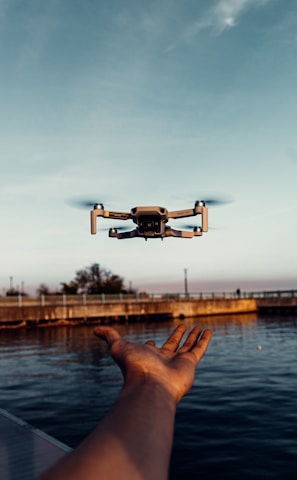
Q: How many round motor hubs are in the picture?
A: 4